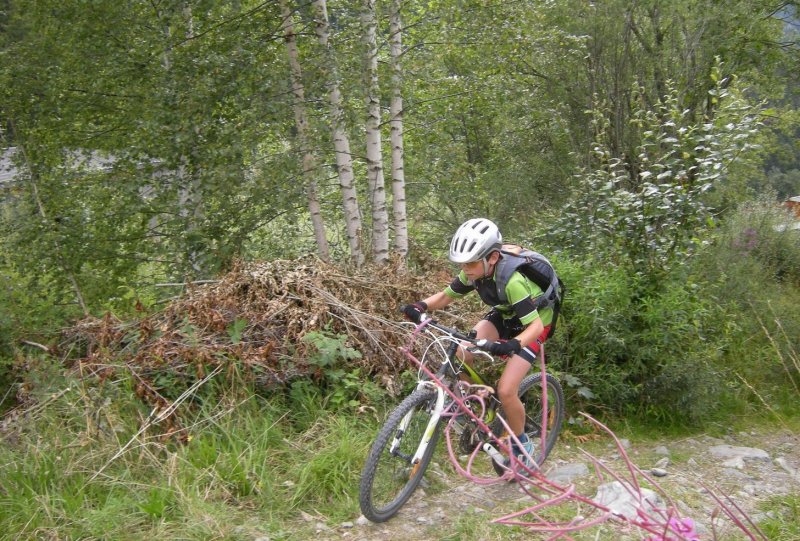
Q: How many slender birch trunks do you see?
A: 4